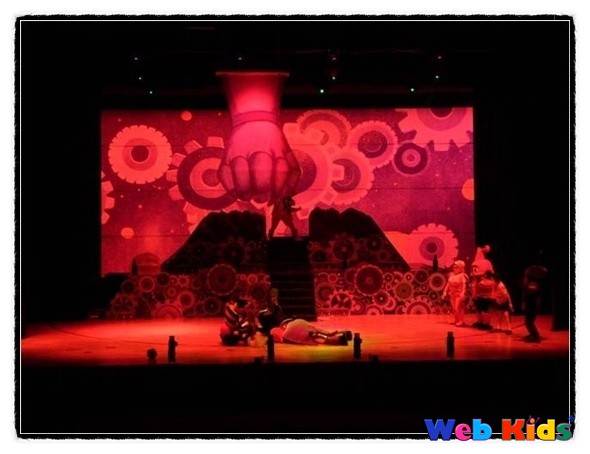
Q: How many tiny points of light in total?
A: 10